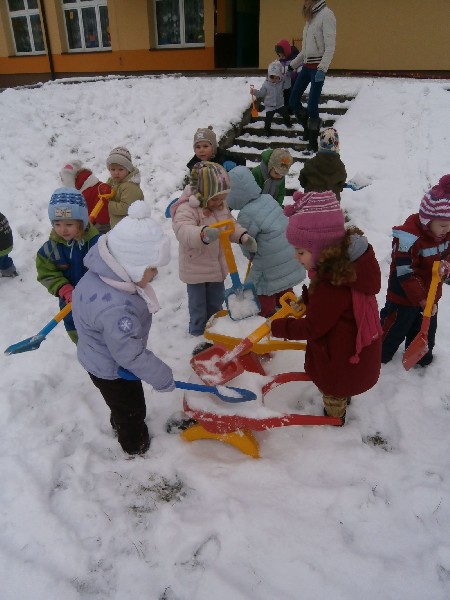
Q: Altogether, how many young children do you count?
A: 14